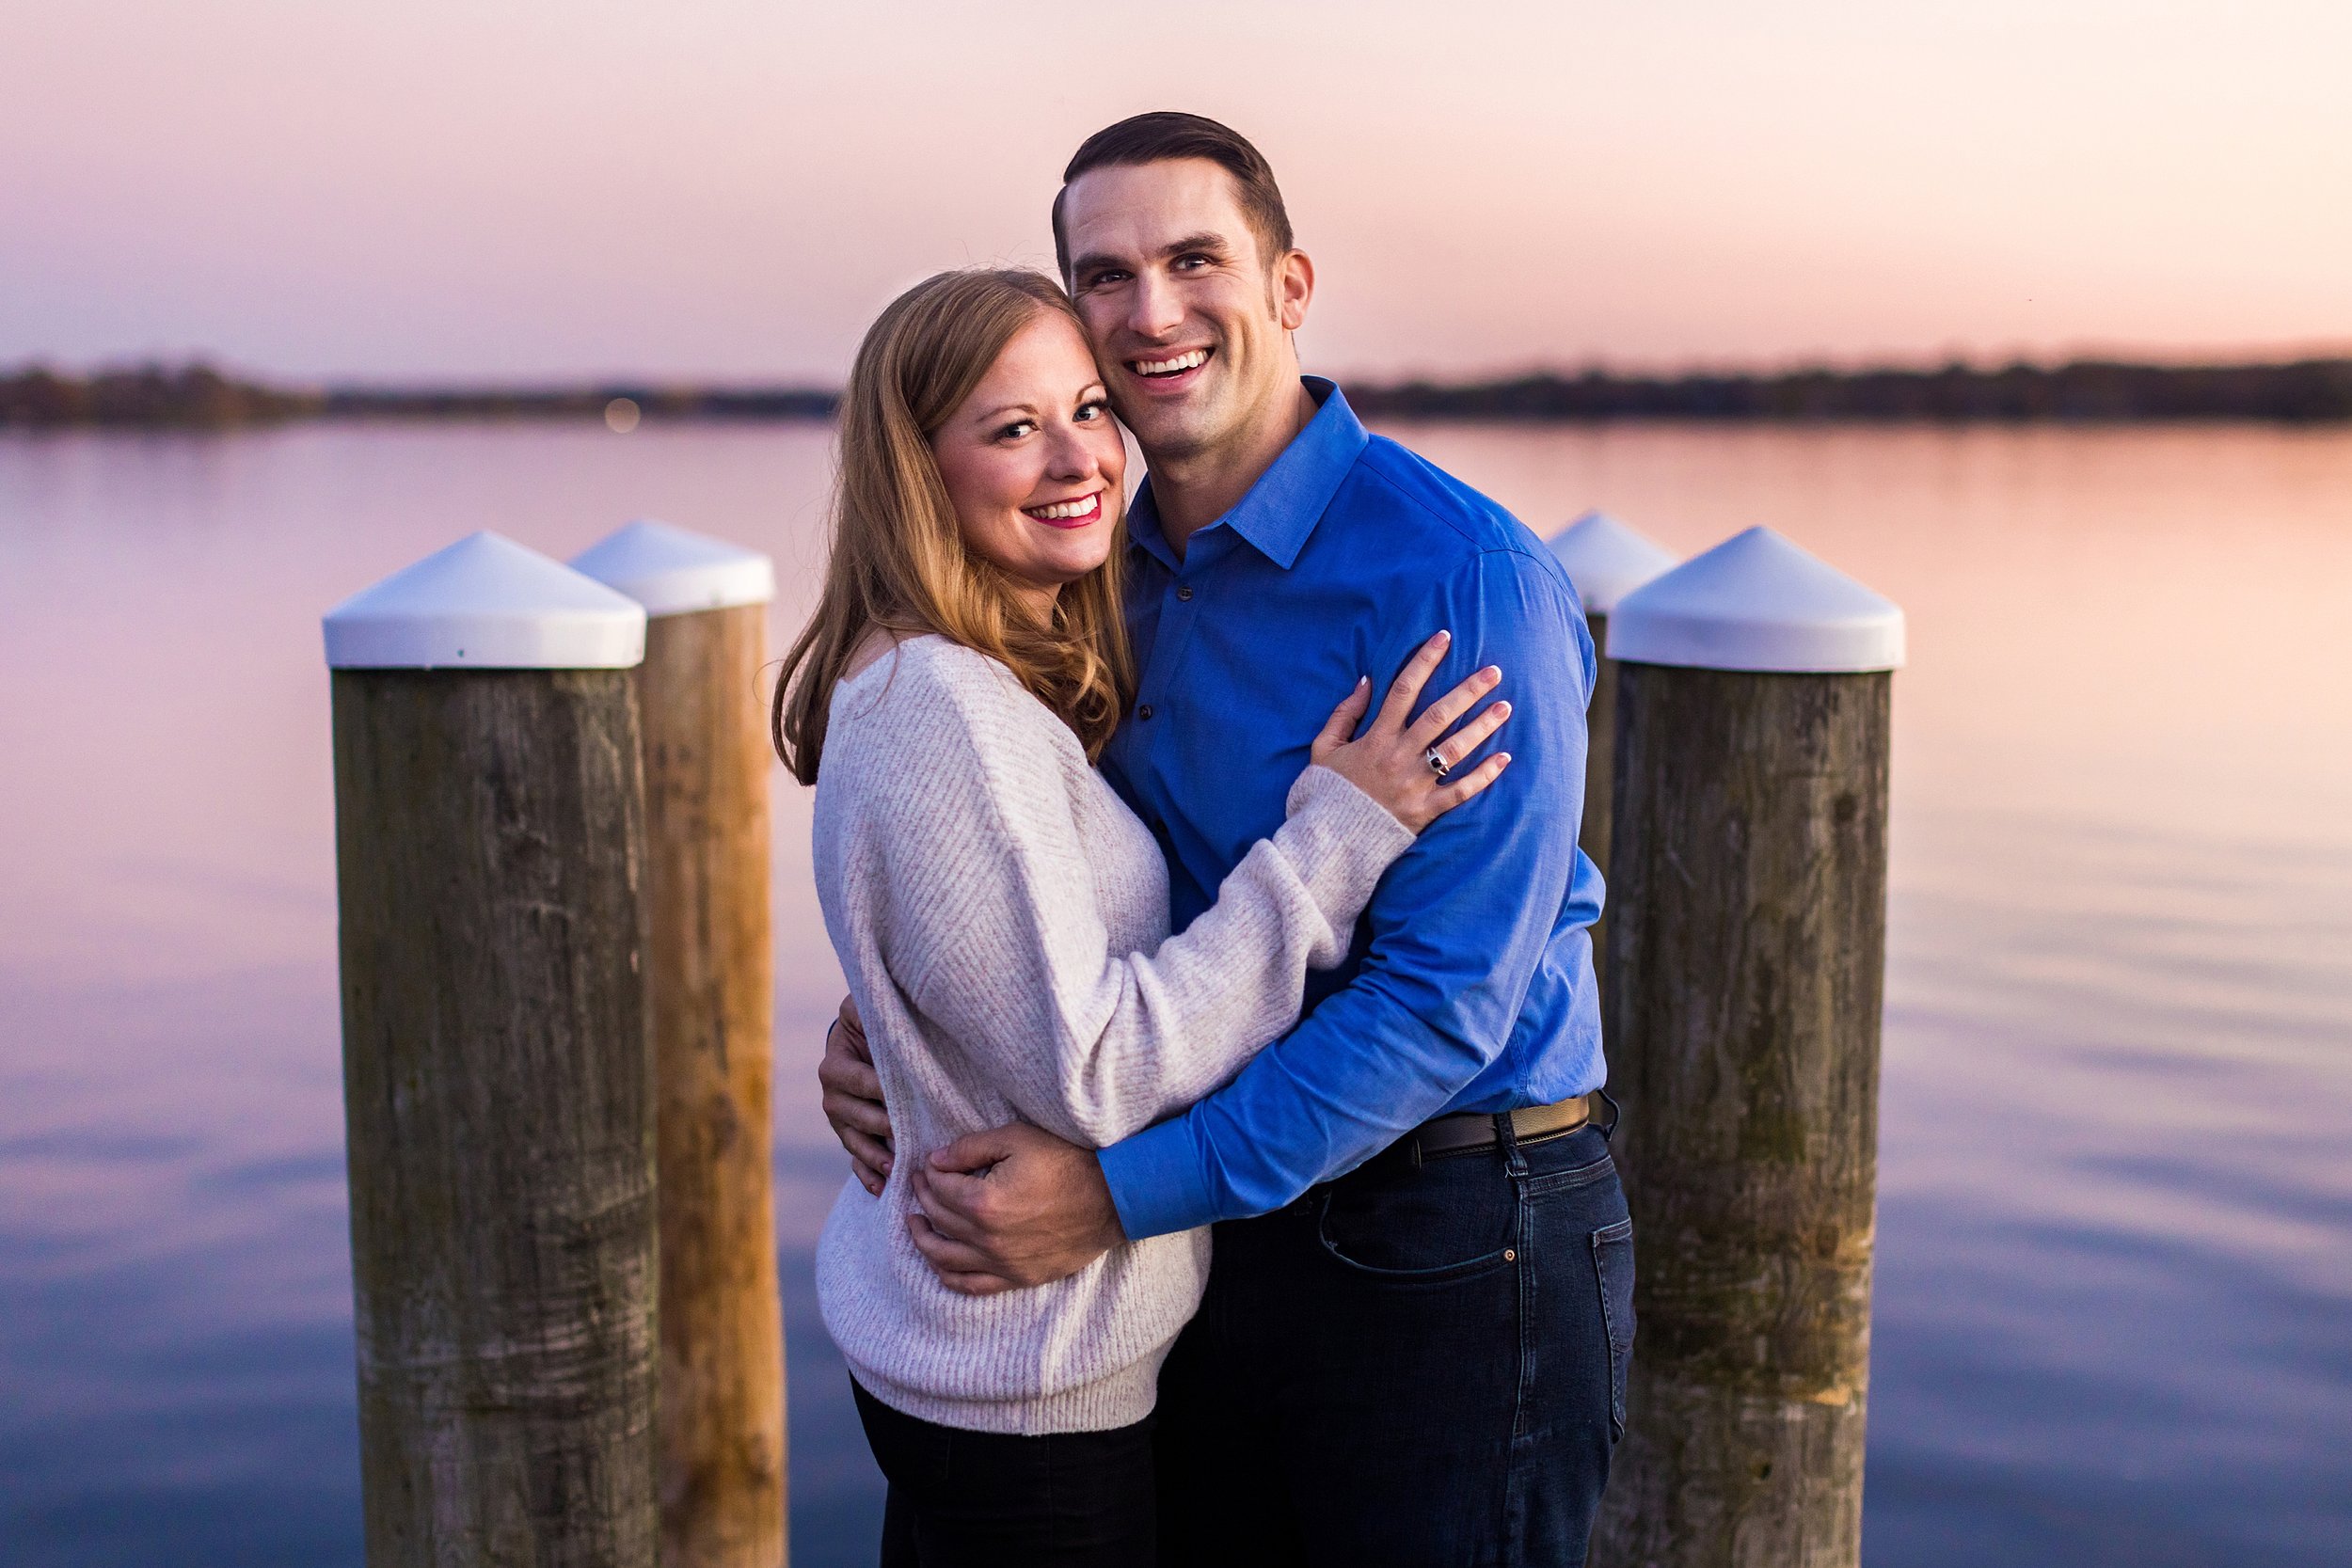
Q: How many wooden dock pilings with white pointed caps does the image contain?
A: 4